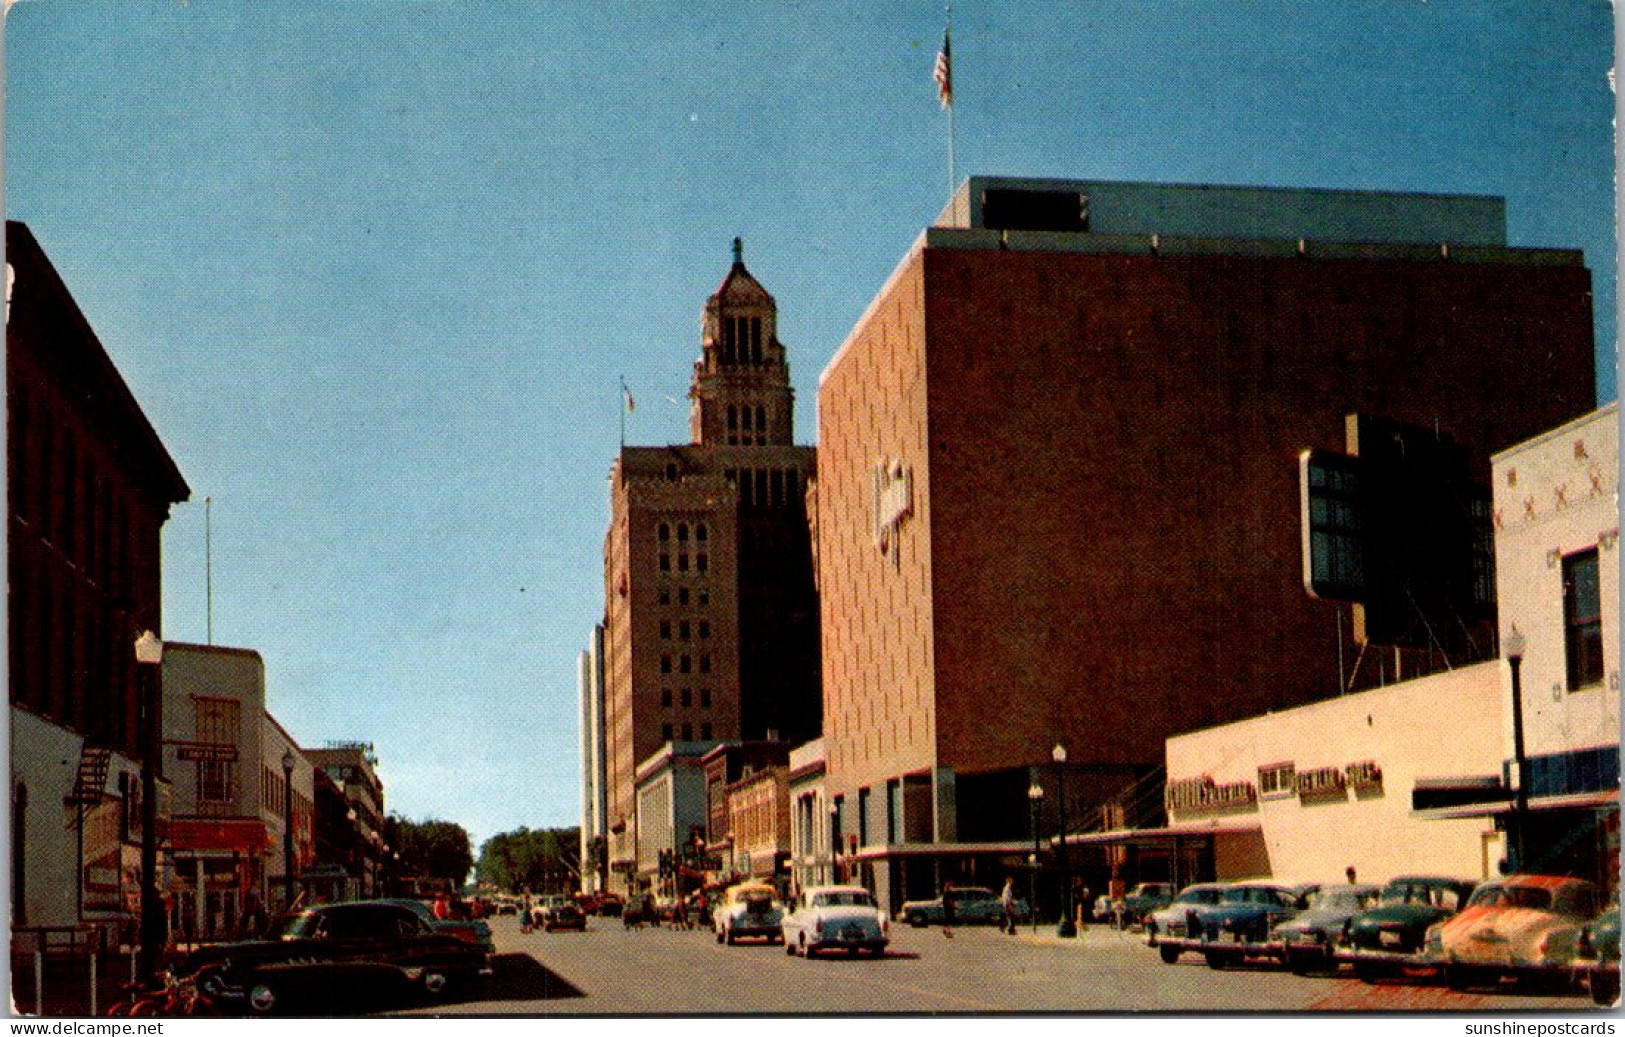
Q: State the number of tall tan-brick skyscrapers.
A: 1